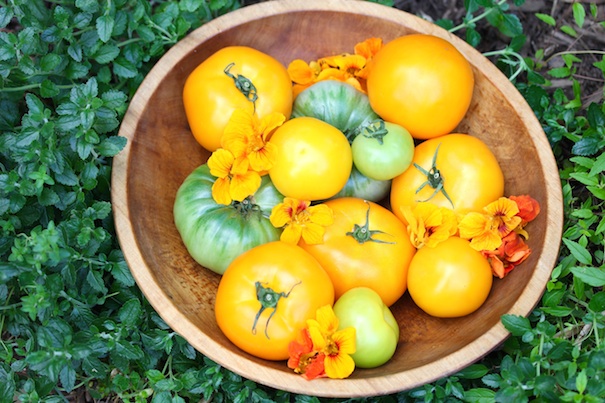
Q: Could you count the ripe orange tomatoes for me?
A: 7